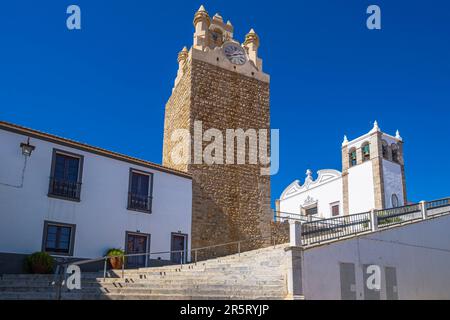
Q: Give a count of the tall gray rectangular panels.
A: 3